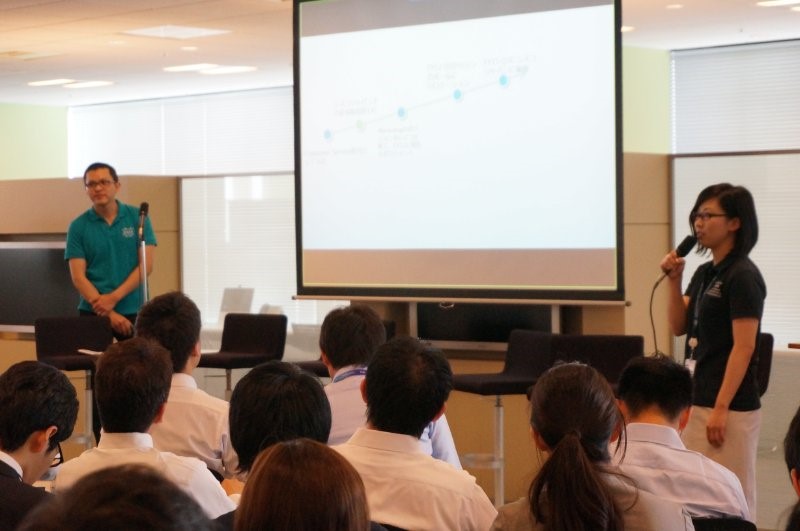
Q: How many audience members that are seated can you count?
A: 11